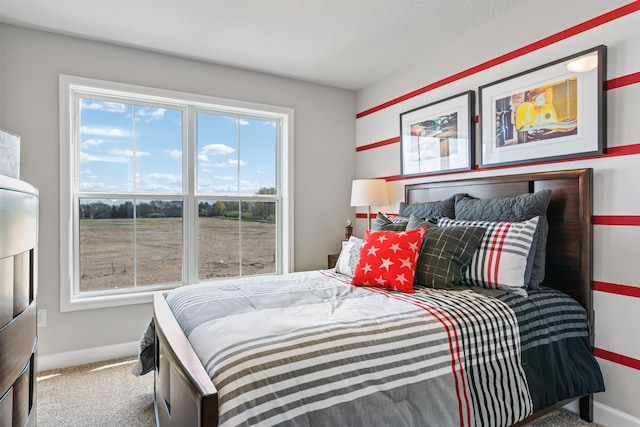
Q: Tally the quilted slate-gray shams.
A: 2